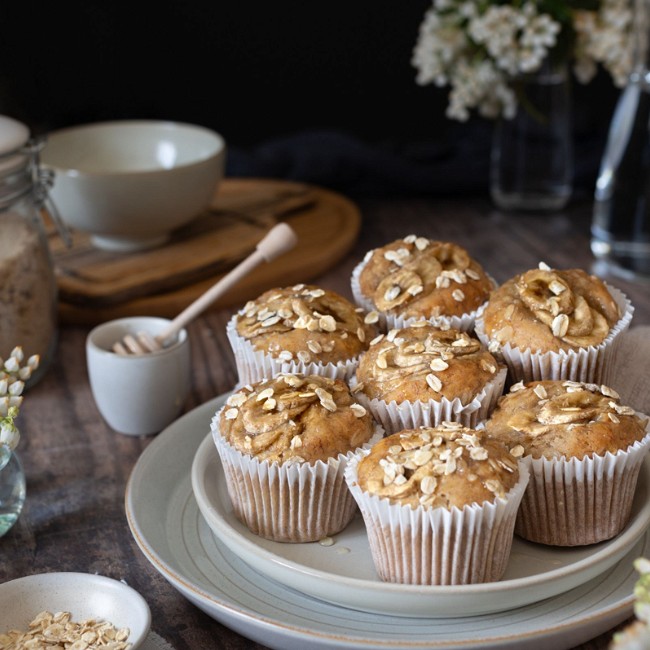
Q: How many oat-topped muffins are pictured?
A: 7